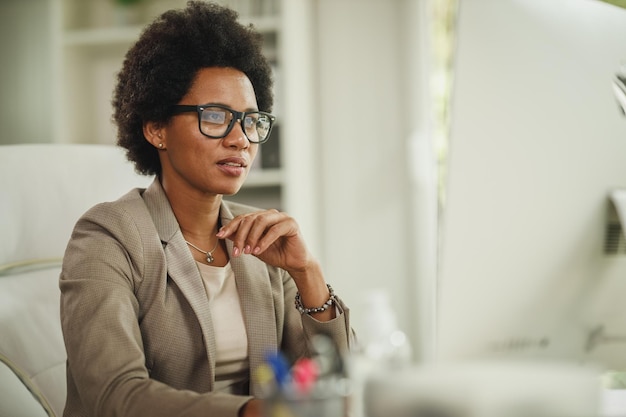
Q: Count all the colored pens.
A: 3